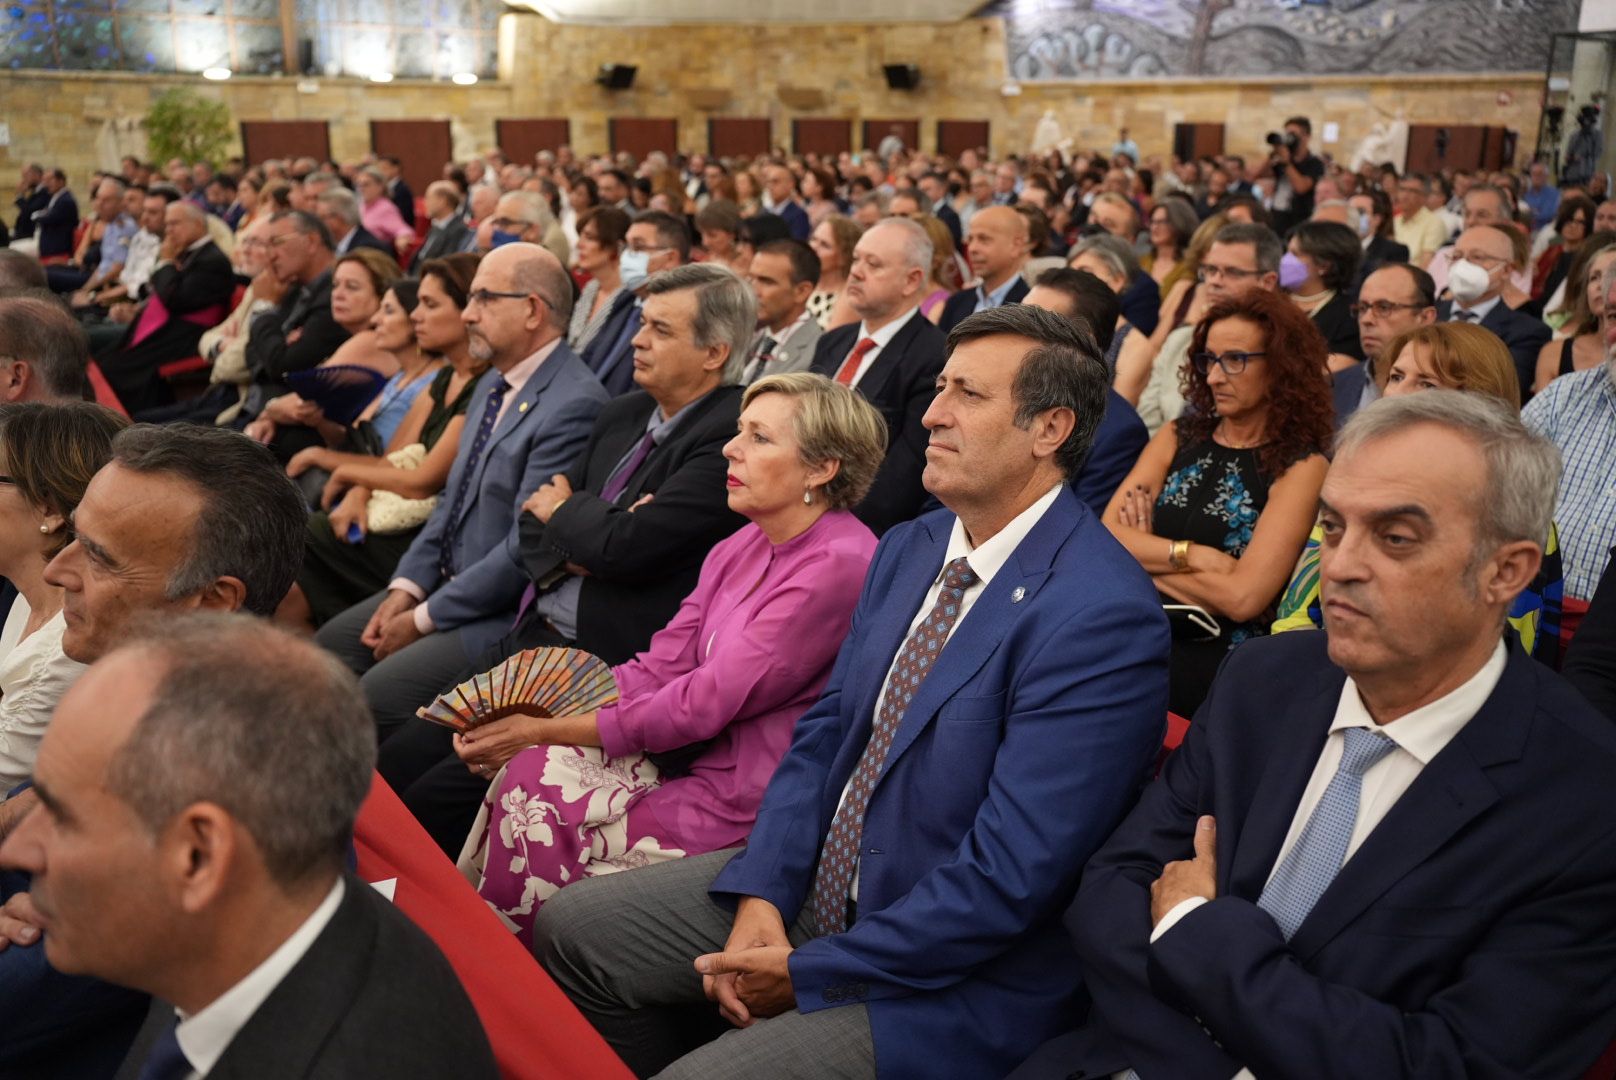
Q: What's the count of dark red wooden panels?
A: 10